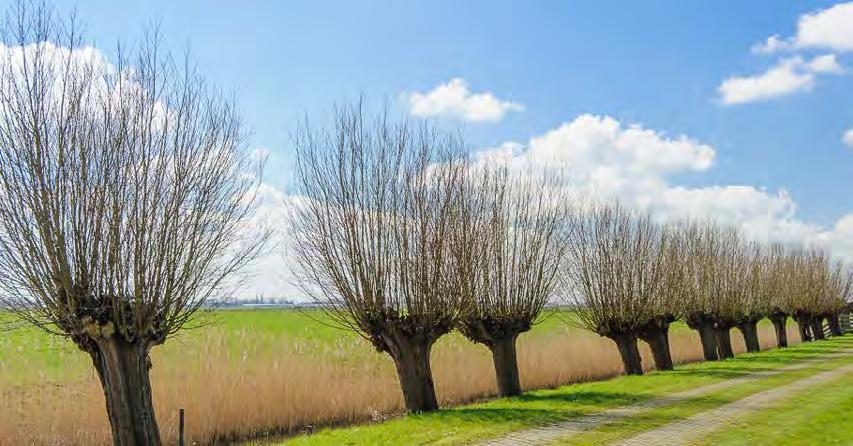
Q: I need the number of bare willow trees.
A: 12